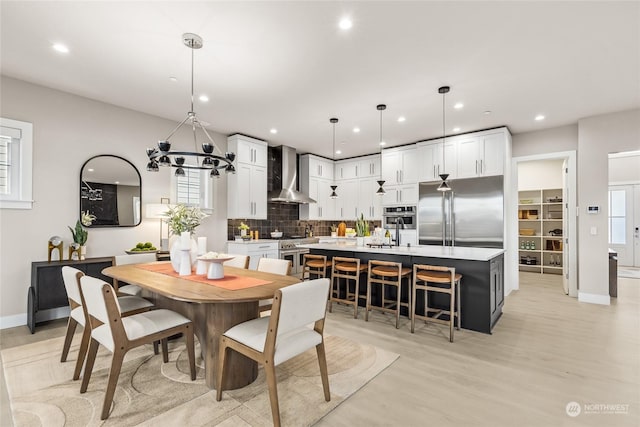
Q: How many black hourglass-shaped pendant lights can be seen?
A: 3